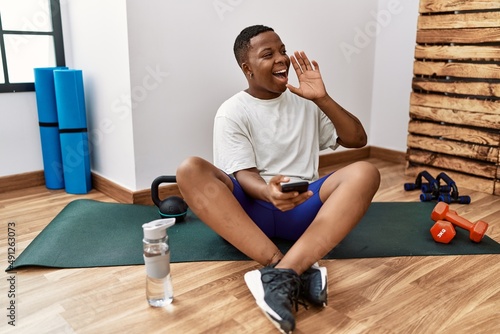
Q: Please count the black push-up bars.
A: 2